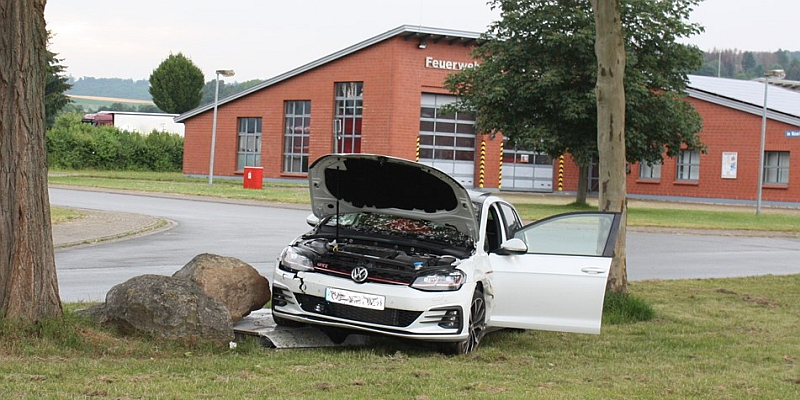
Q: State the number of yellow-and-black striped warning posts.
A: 4